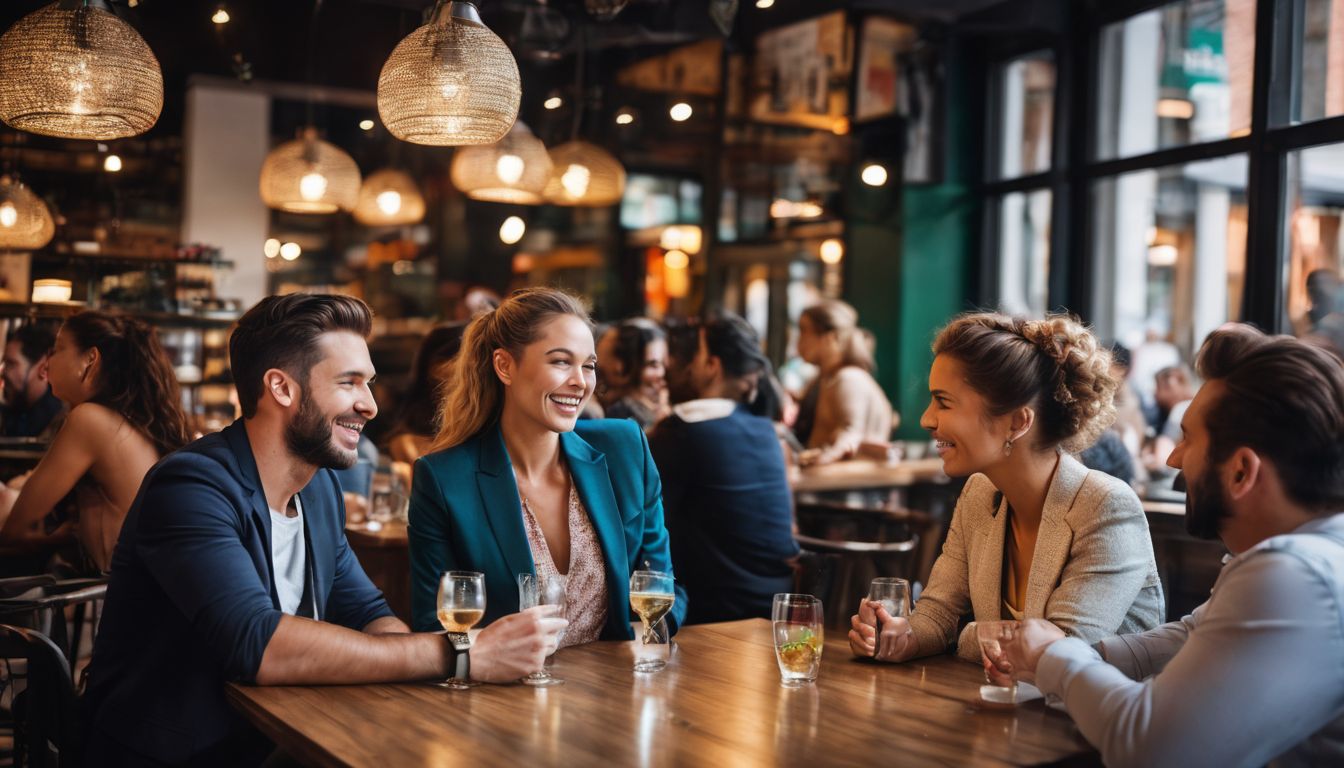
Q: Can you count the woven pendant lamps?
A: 7